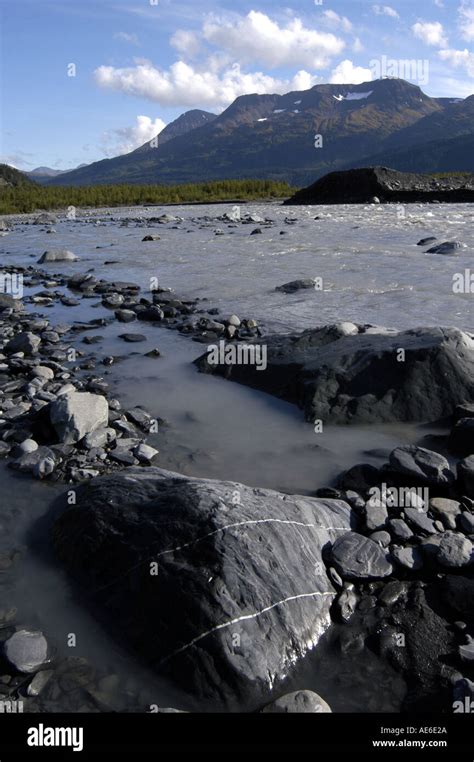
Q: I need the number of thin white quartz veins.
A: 2